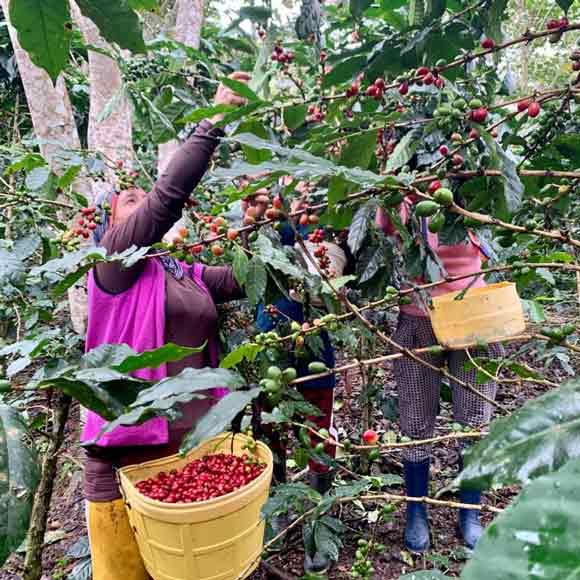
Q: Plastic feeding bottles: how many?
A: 0